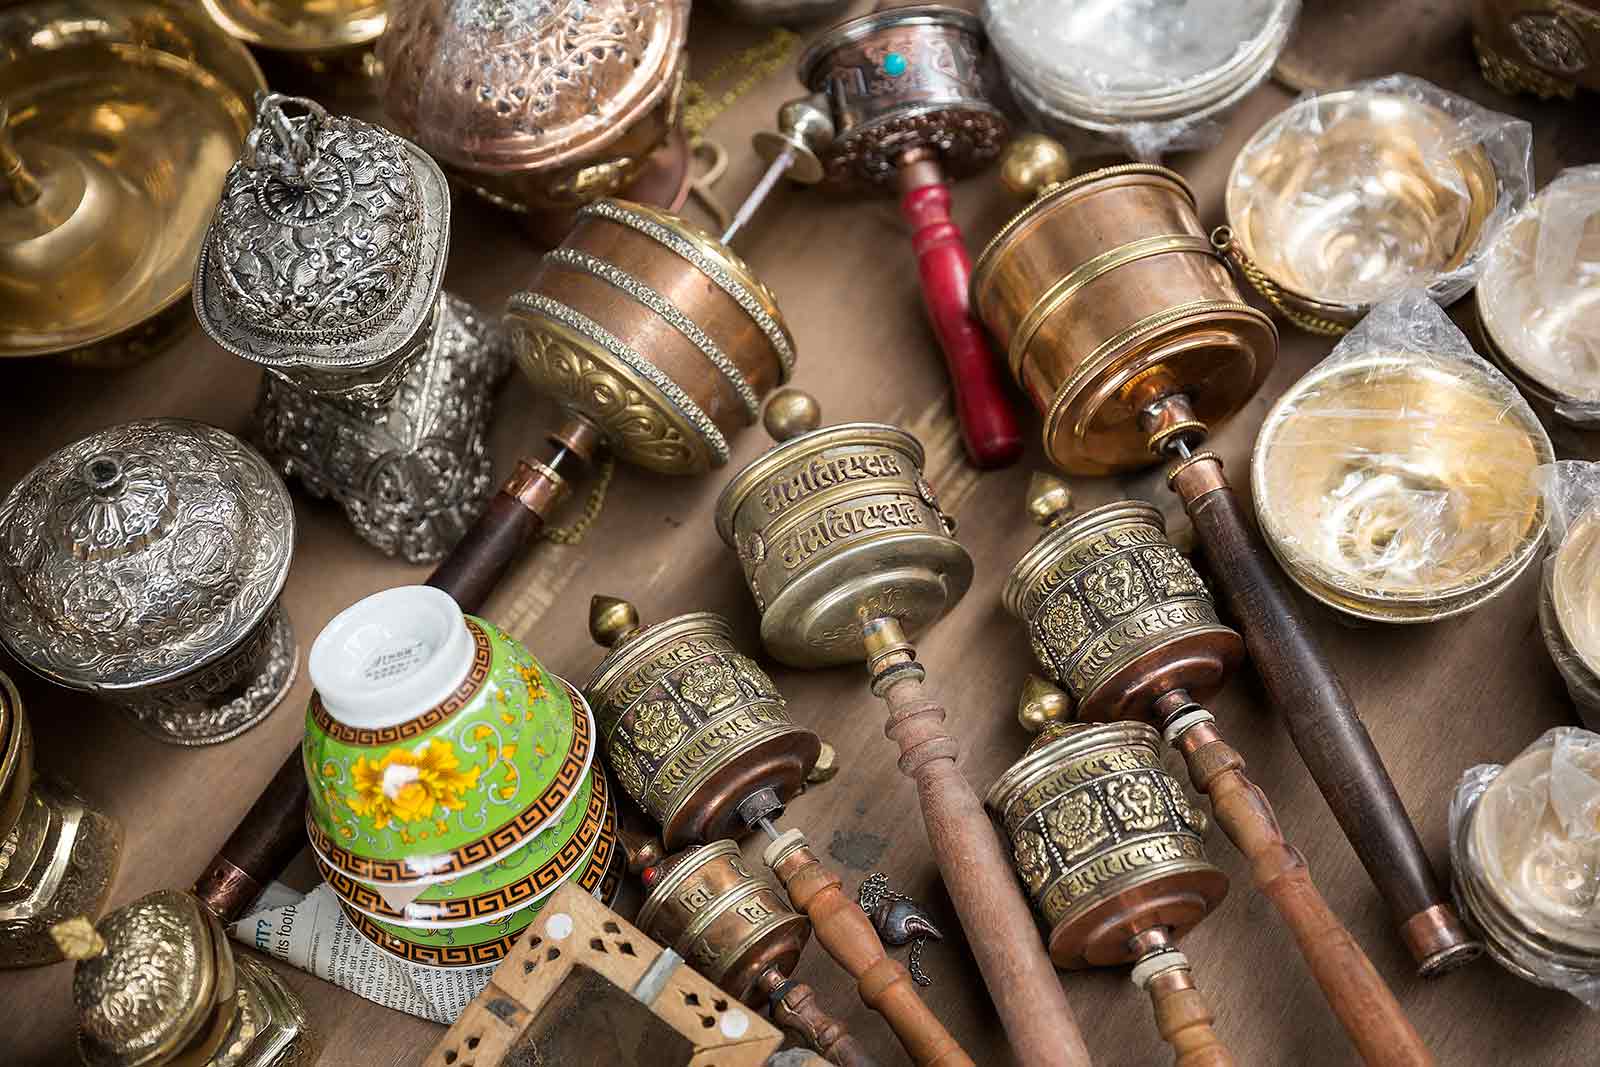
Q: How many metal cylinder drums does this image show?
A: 8